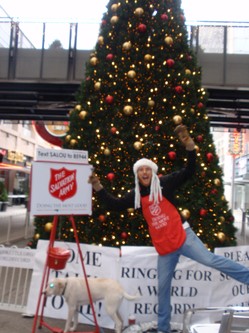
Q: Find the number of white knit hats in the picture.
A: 1